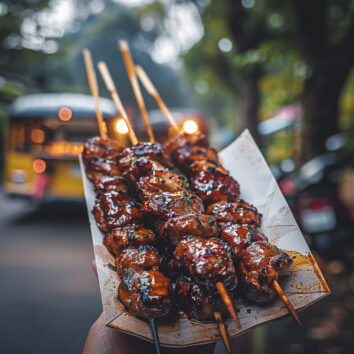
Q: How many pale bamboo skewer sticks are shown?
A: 4